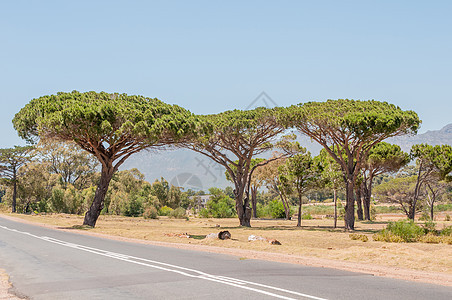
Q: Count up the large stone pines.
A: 3